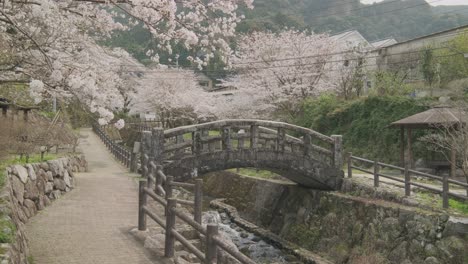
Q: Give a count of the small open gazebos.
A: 1